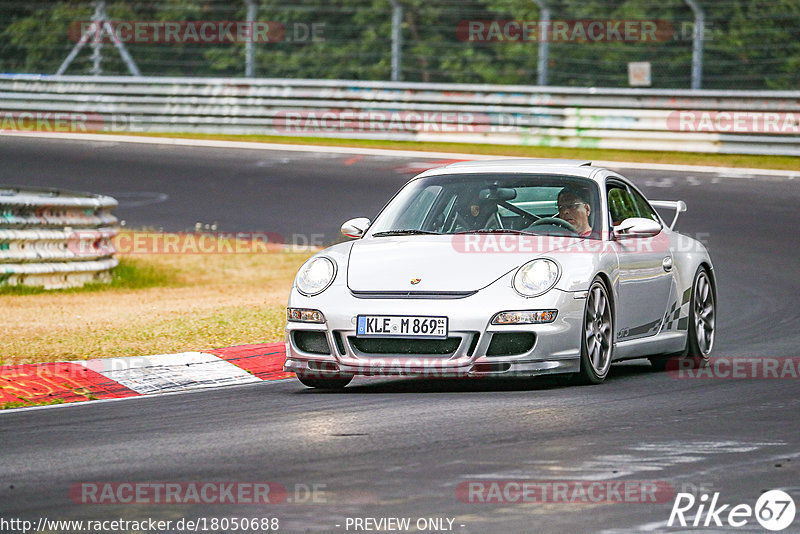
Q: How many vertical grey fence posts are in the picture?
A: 5